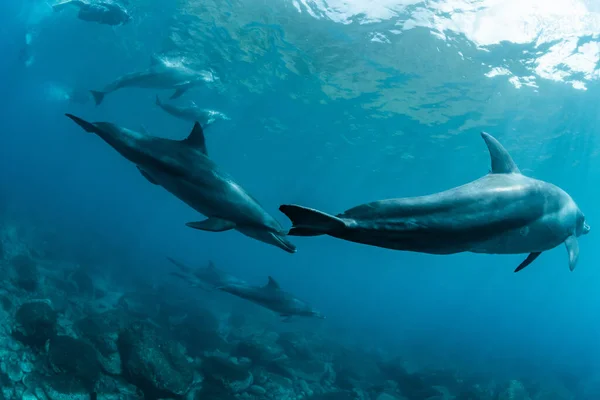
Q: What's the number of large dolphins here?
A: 2